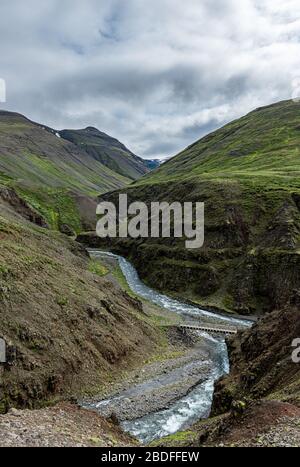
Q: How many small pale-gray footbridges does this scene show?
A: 1